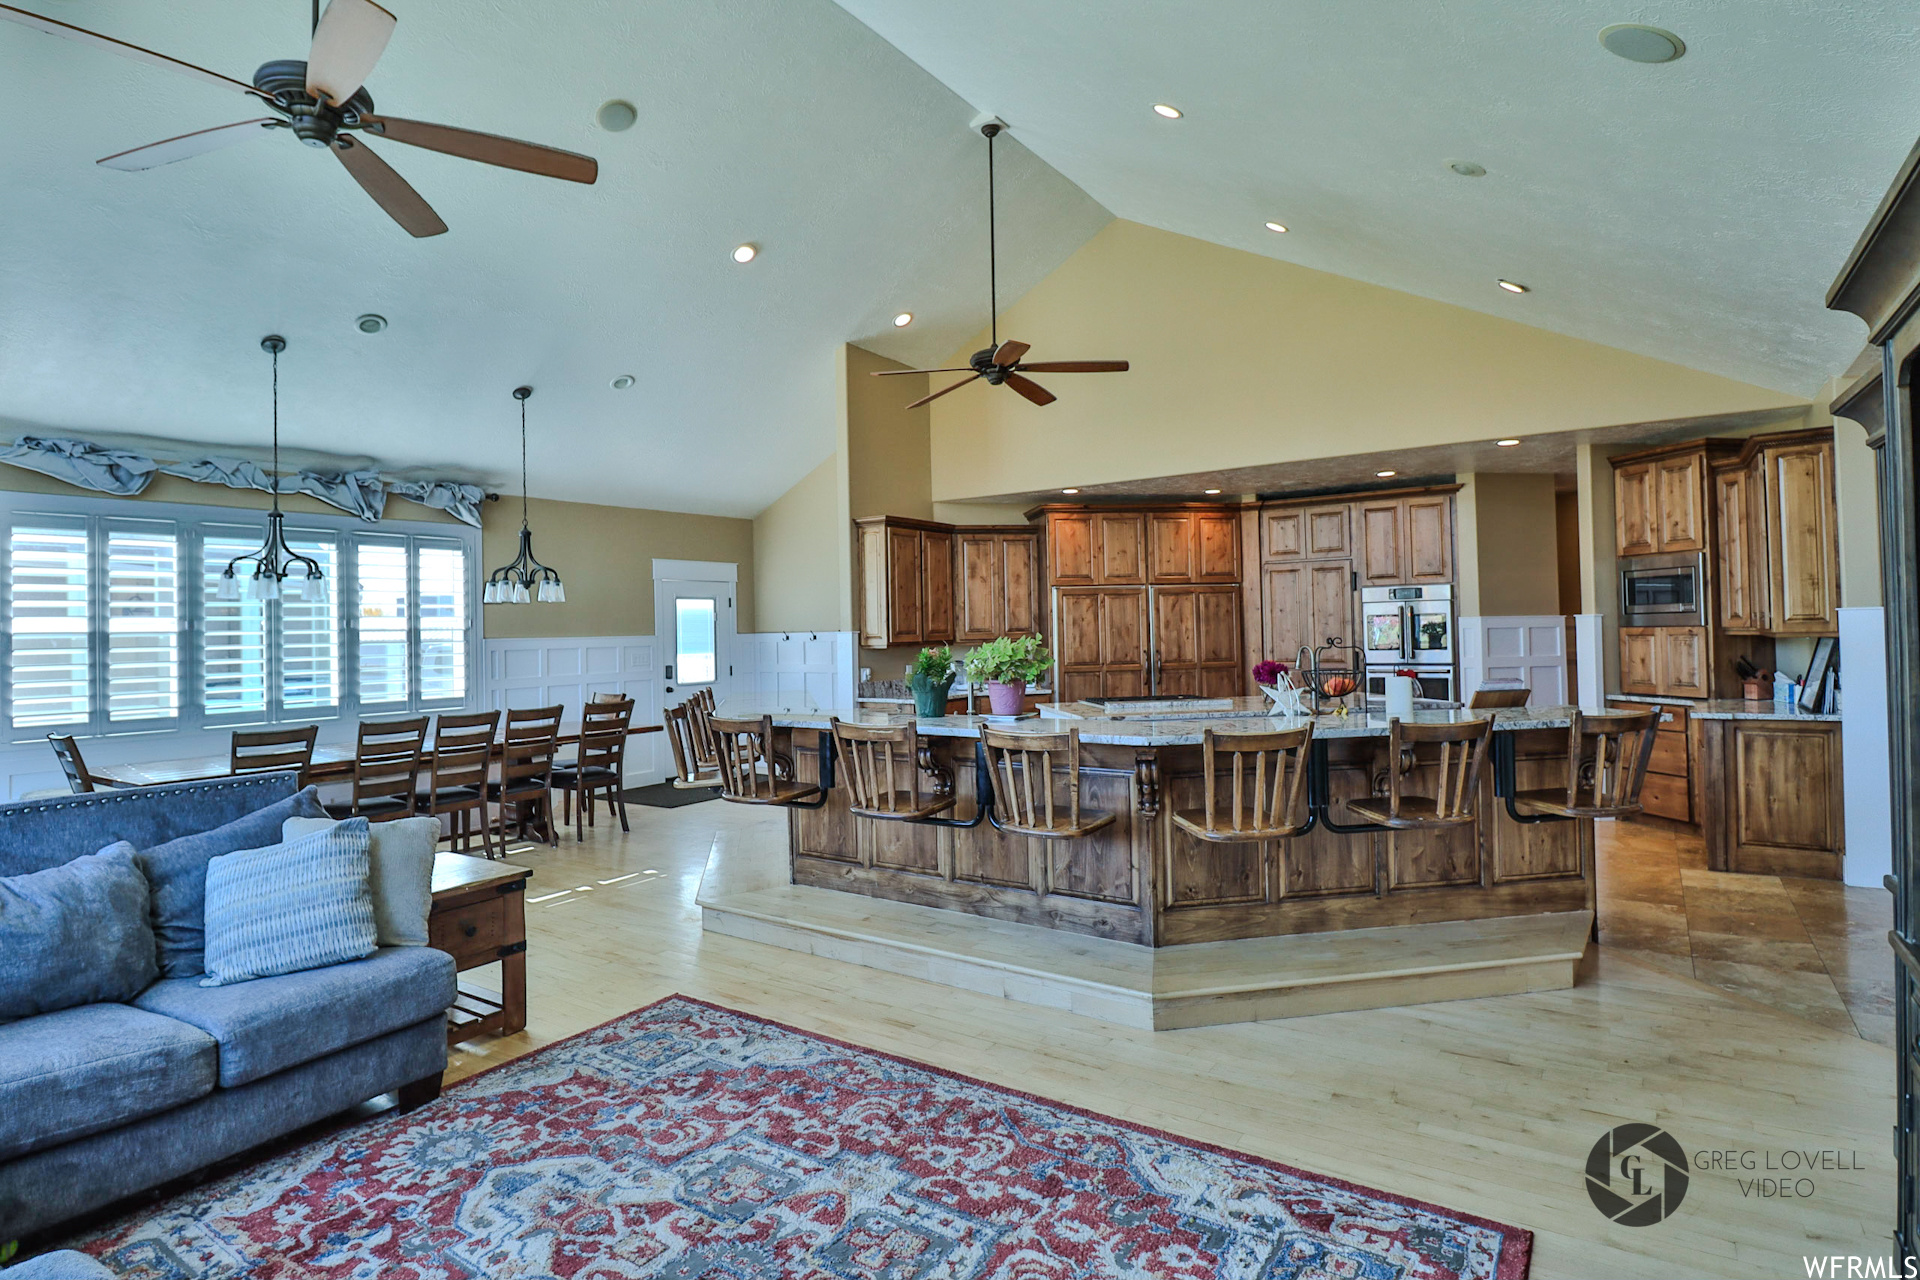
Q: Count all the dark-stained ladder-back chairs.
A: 7